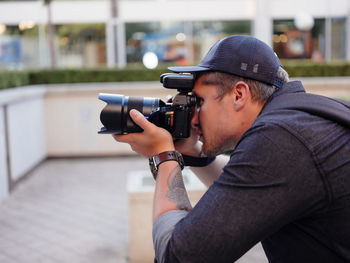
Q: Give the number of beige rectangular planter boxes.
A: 1